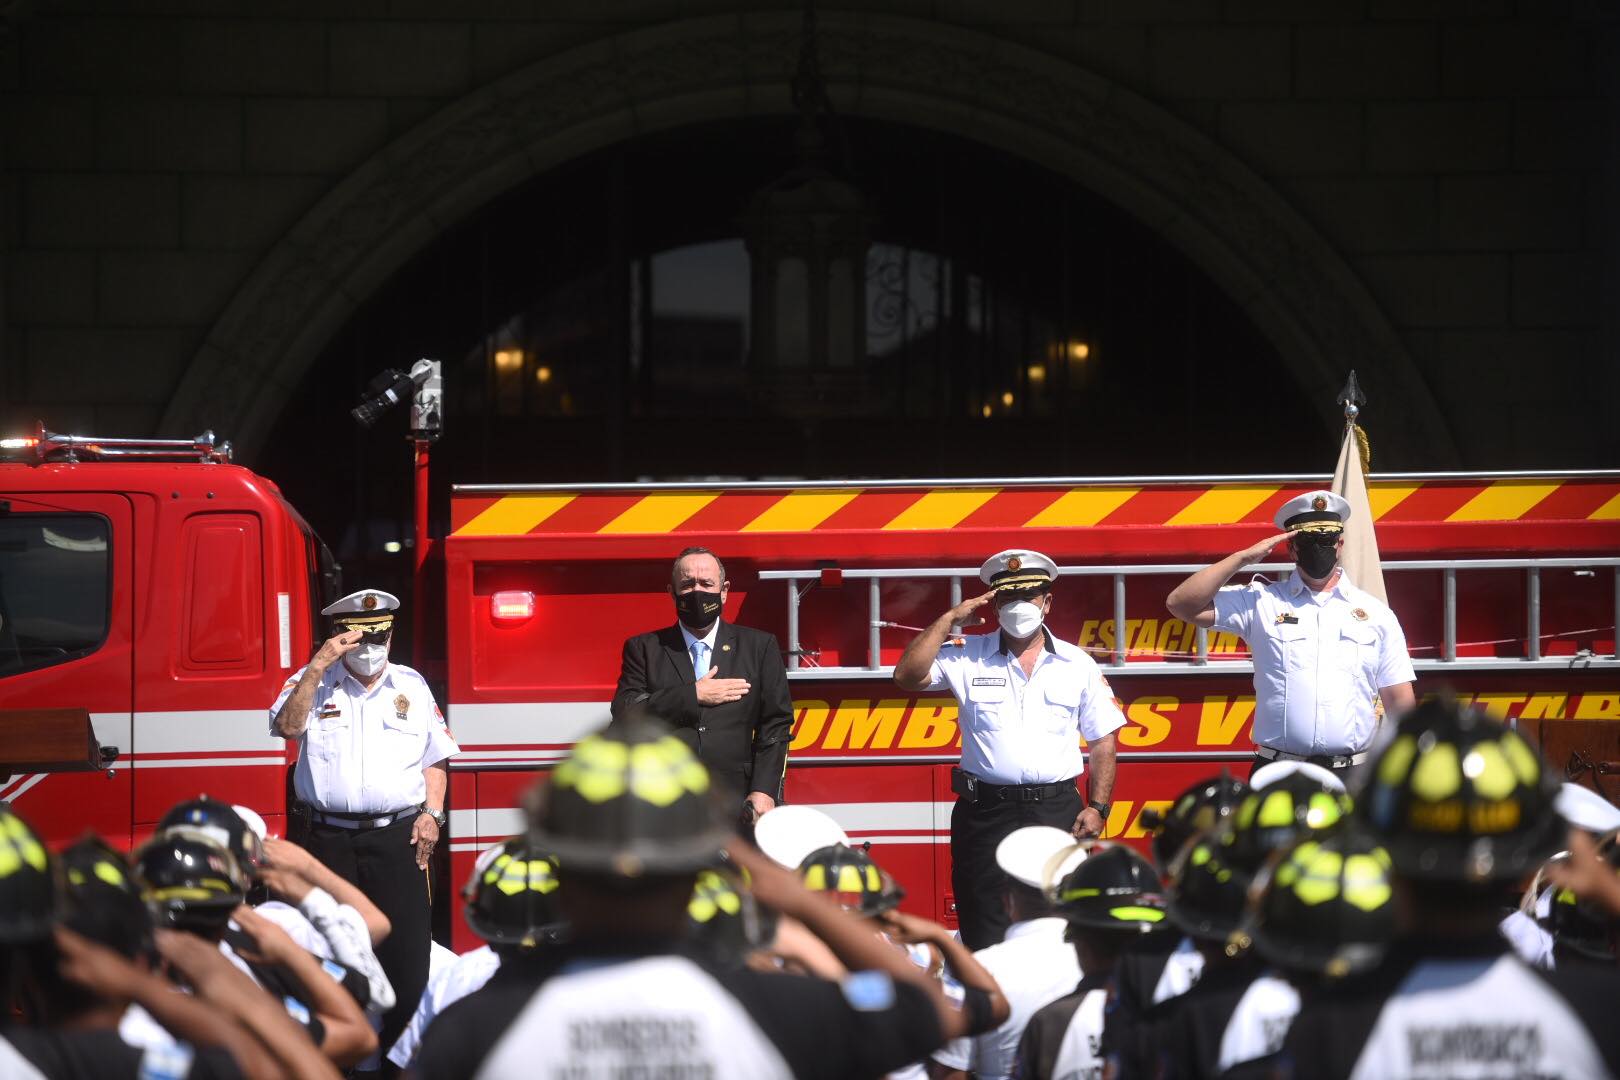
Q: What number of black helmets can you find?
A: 15